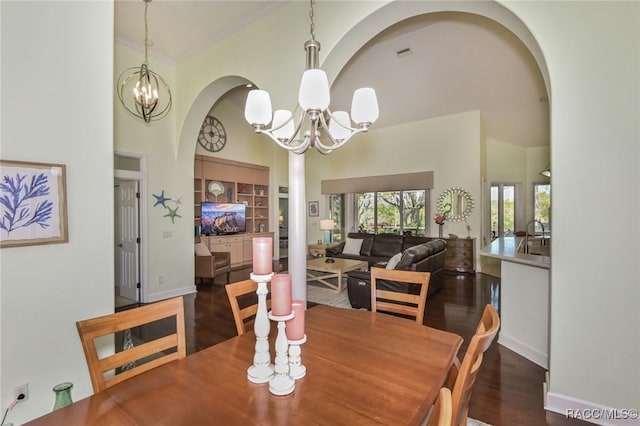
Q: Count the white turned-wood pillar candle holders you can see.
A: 3